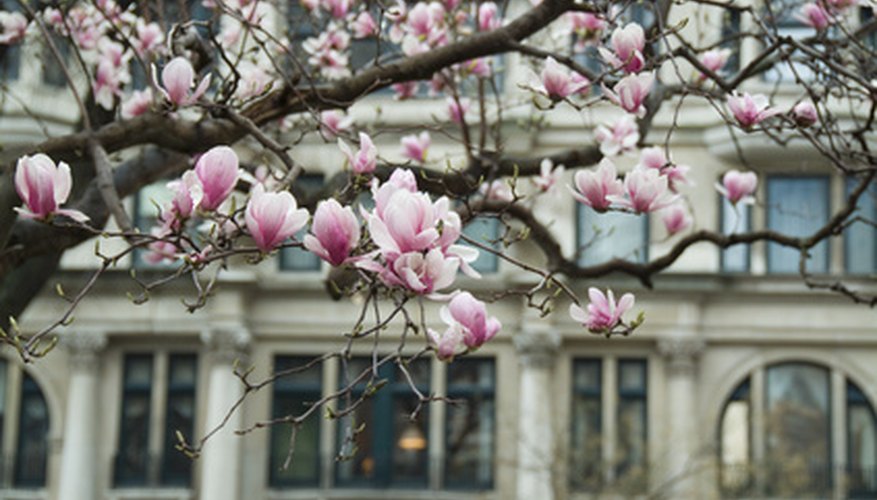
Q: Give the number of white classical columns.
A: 4